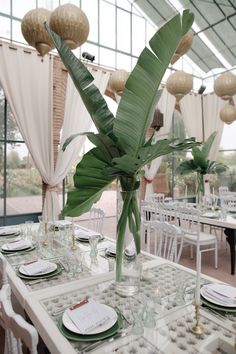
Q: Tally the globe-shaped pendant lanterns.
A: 7